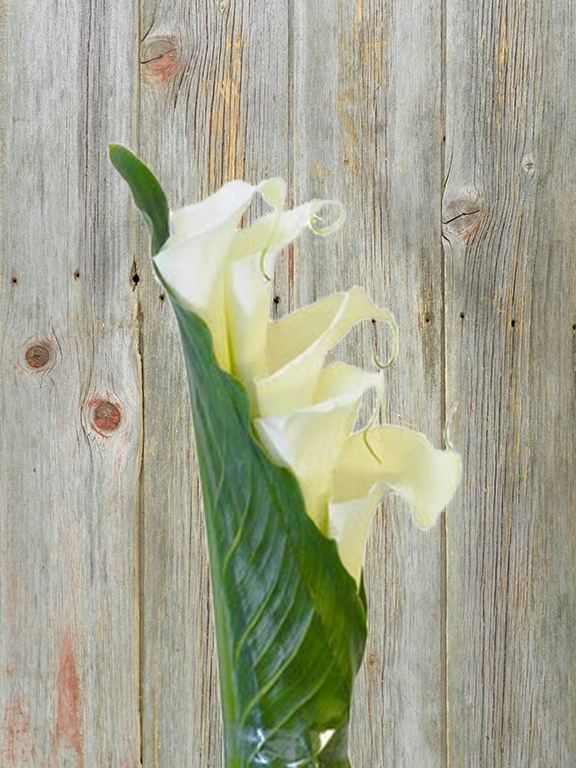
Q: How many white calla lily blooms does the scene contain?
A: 5